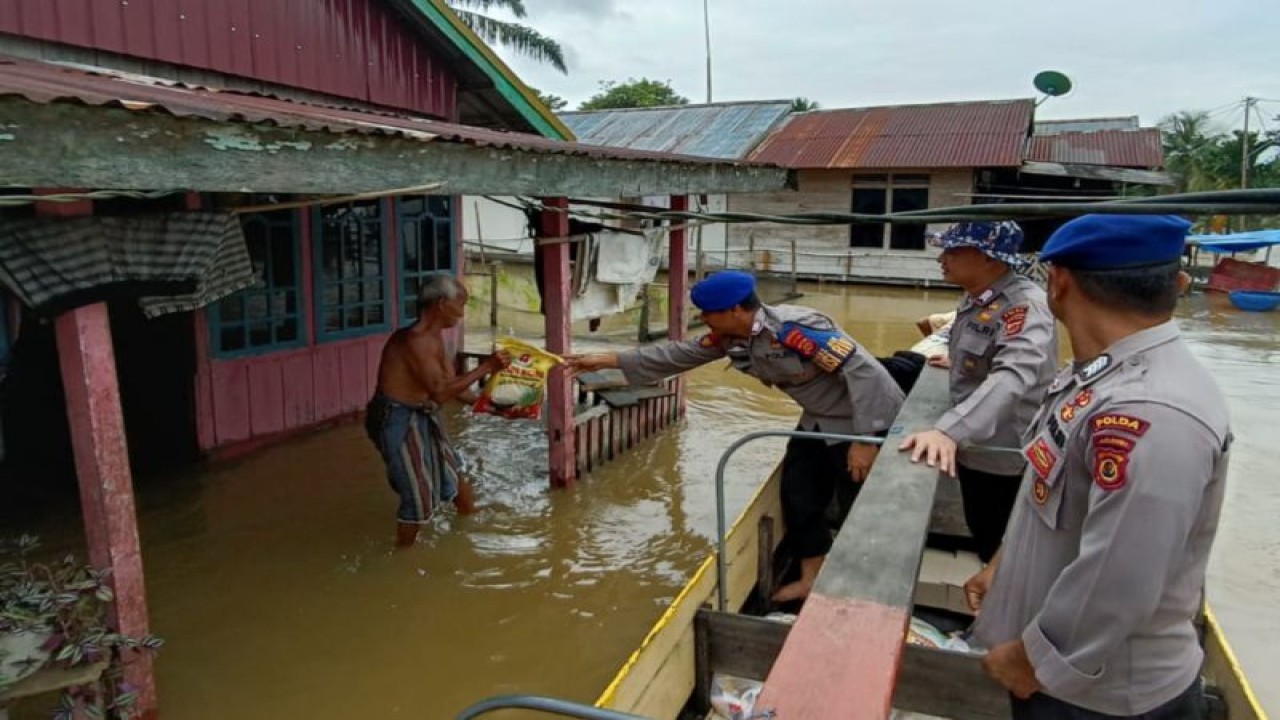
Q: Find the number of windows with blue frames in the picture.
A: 3